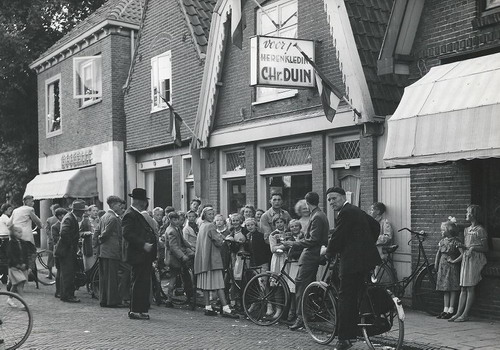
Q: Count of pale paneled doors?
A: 1